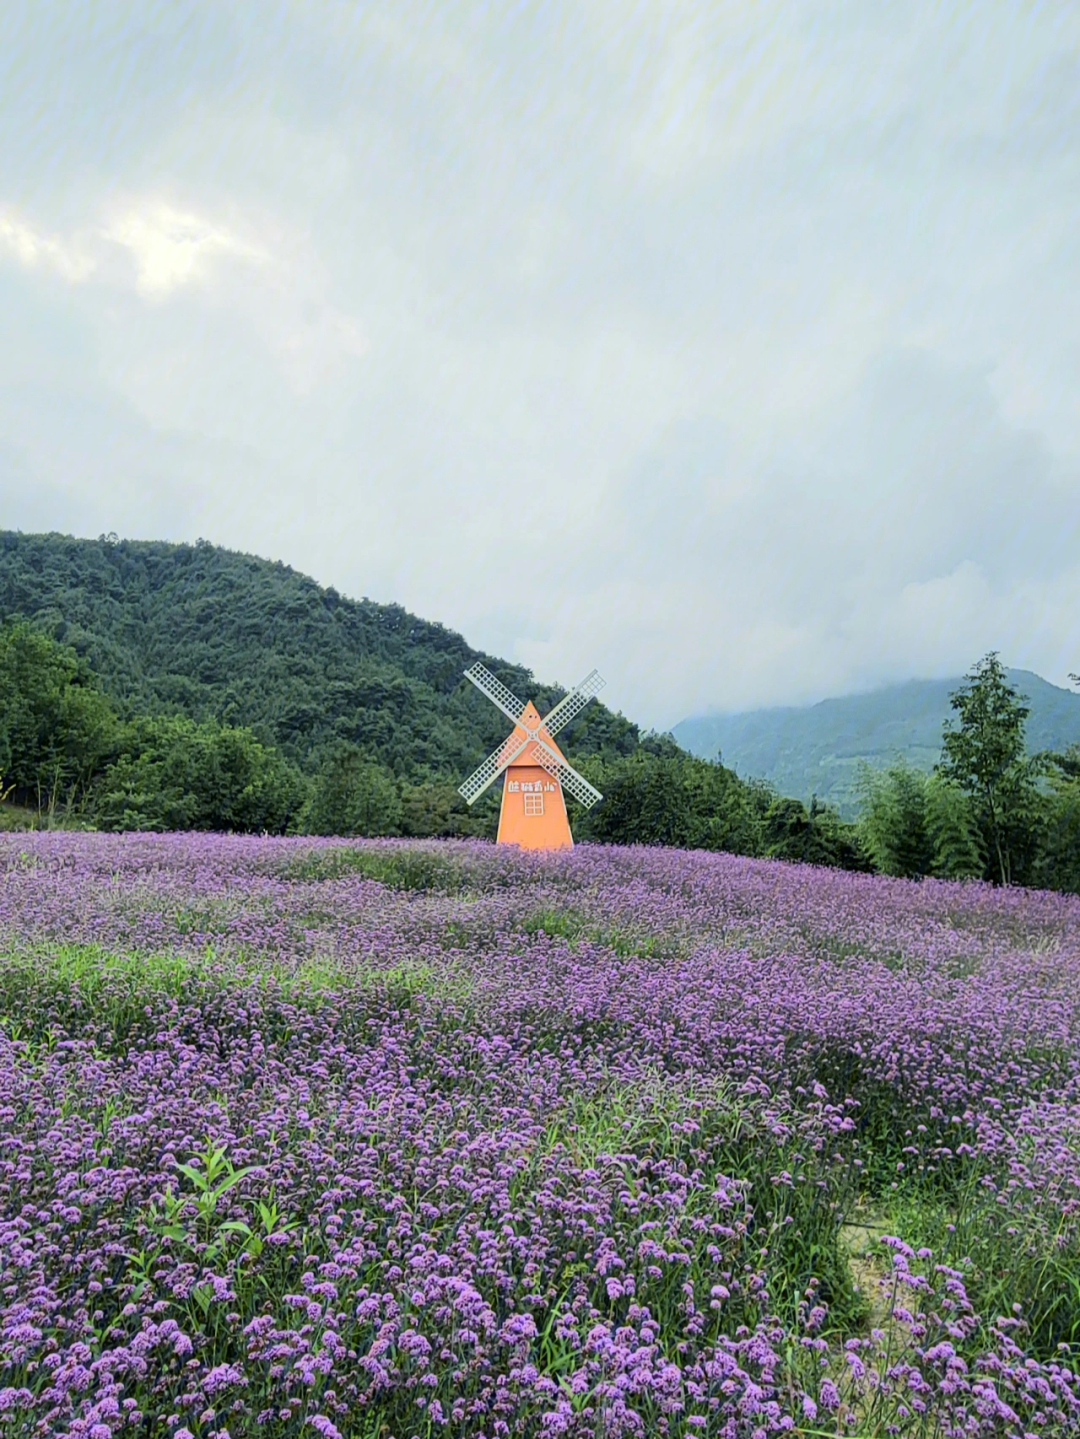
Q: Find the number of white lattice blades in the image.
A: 4